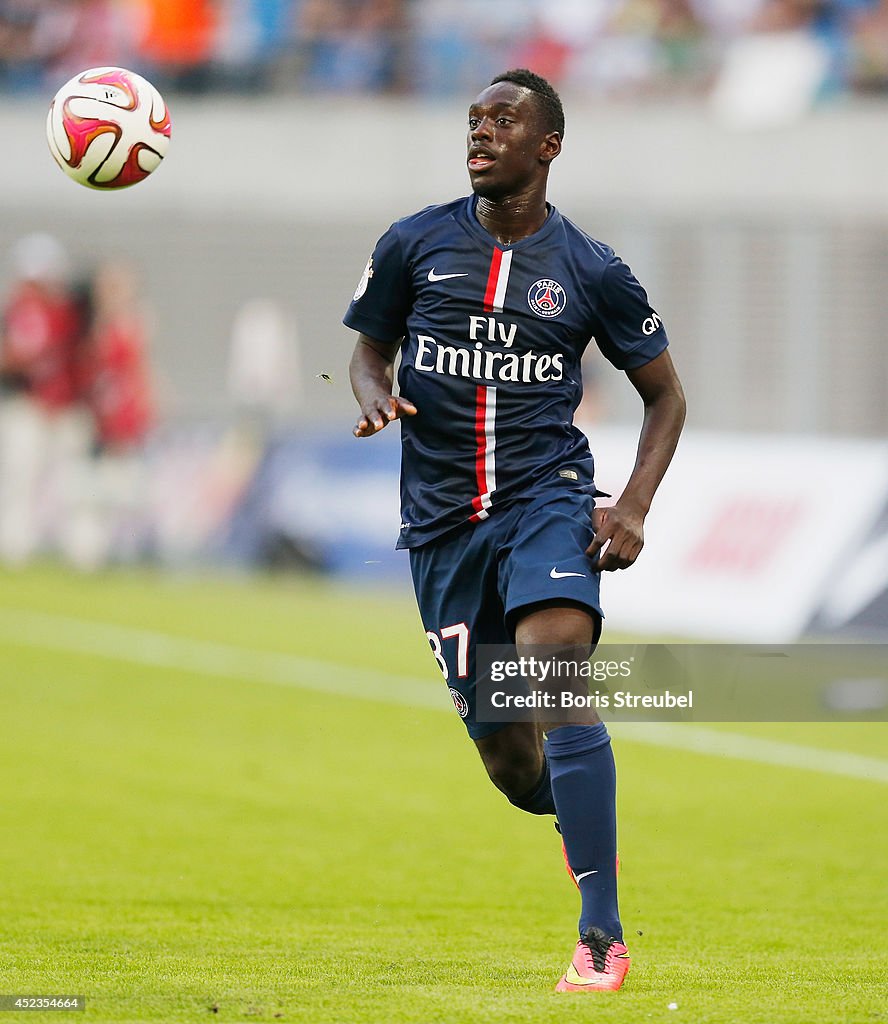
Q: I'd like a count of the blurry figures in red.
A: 2